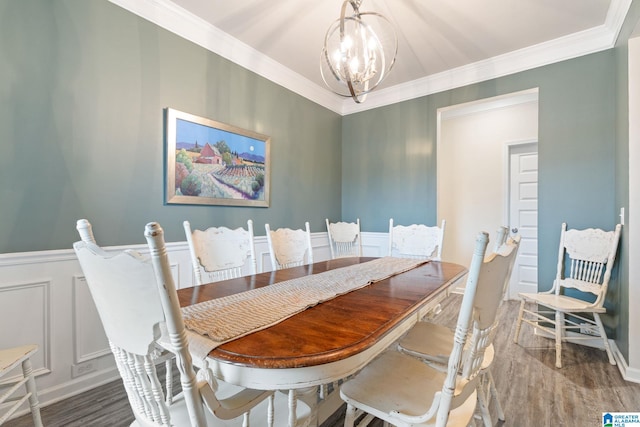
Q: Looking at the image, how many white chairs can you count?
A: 9